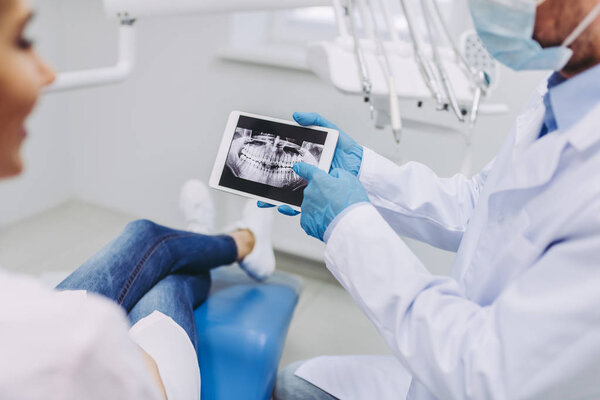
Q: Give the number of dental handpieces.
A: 5